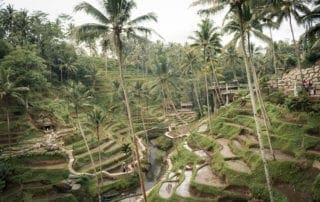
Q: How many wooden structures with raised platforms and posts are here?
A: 1